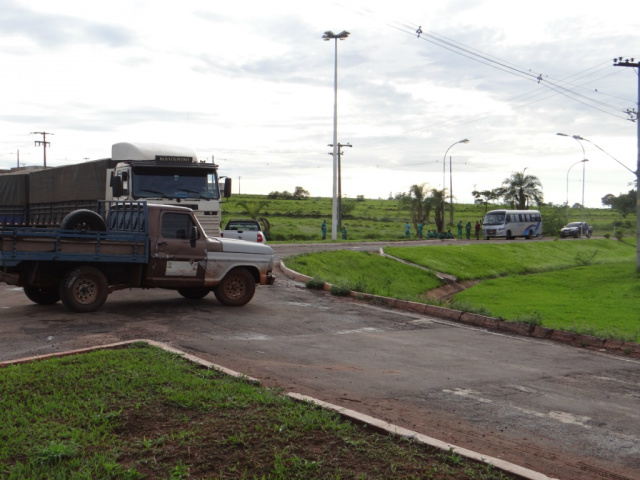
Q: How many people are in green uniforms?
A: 10